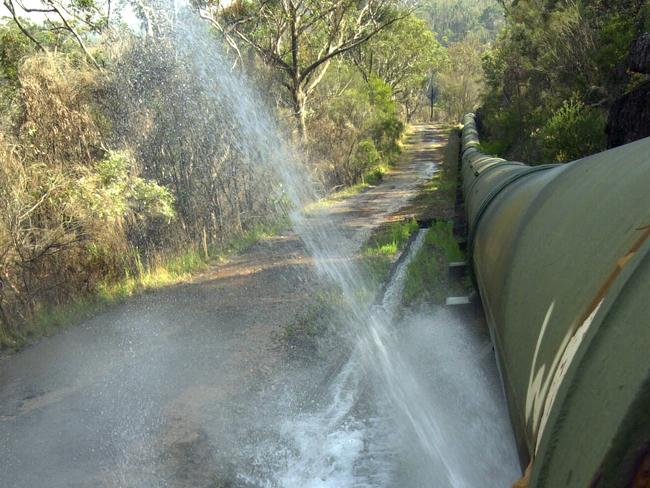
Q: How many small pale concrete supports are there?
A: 2